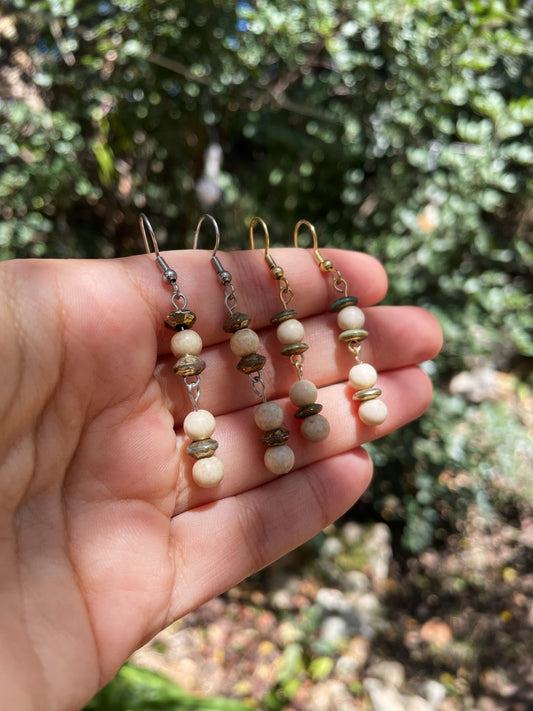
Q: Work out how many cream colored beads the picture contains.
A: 12